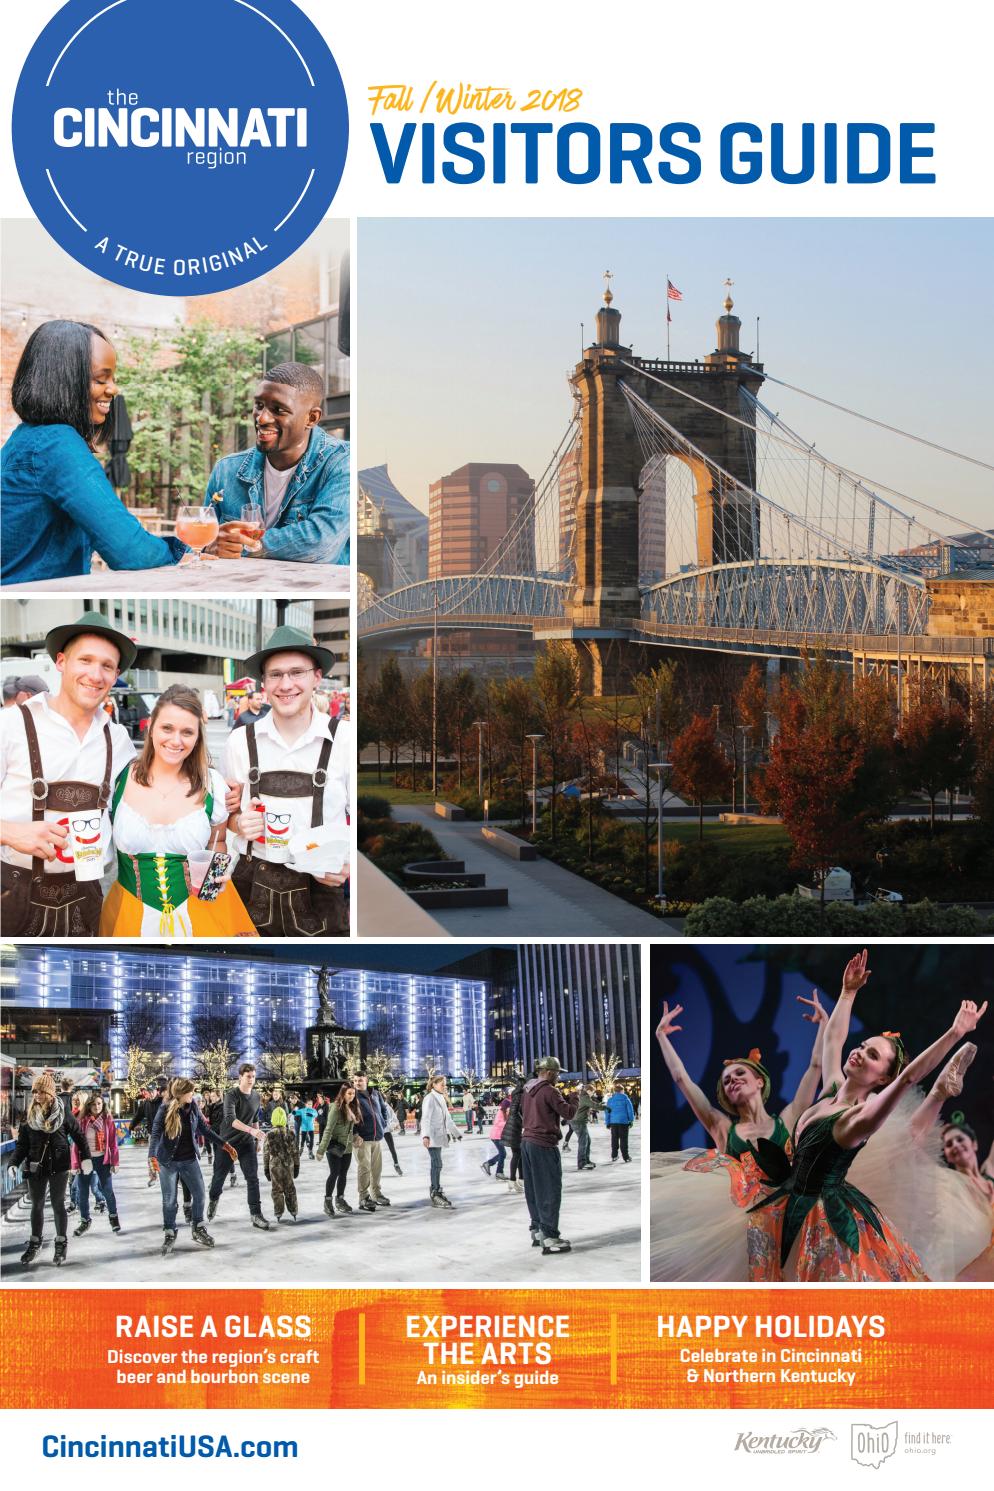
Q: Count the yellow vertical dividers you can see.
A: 2